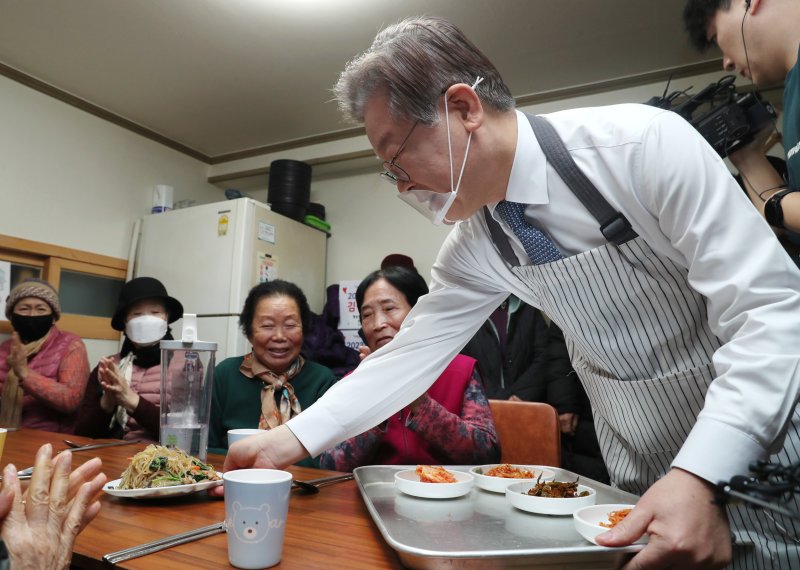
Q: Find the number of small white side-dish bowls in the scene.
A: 4